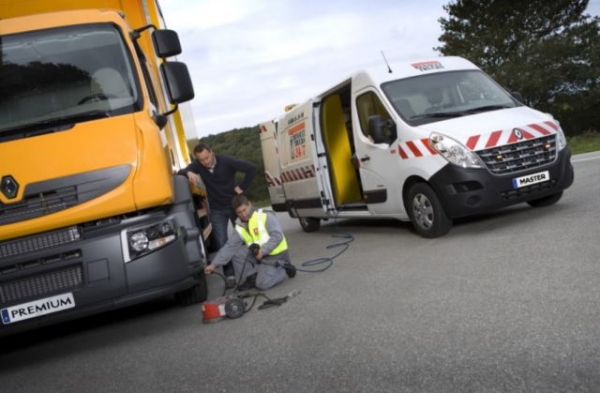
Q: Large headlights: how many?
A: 3